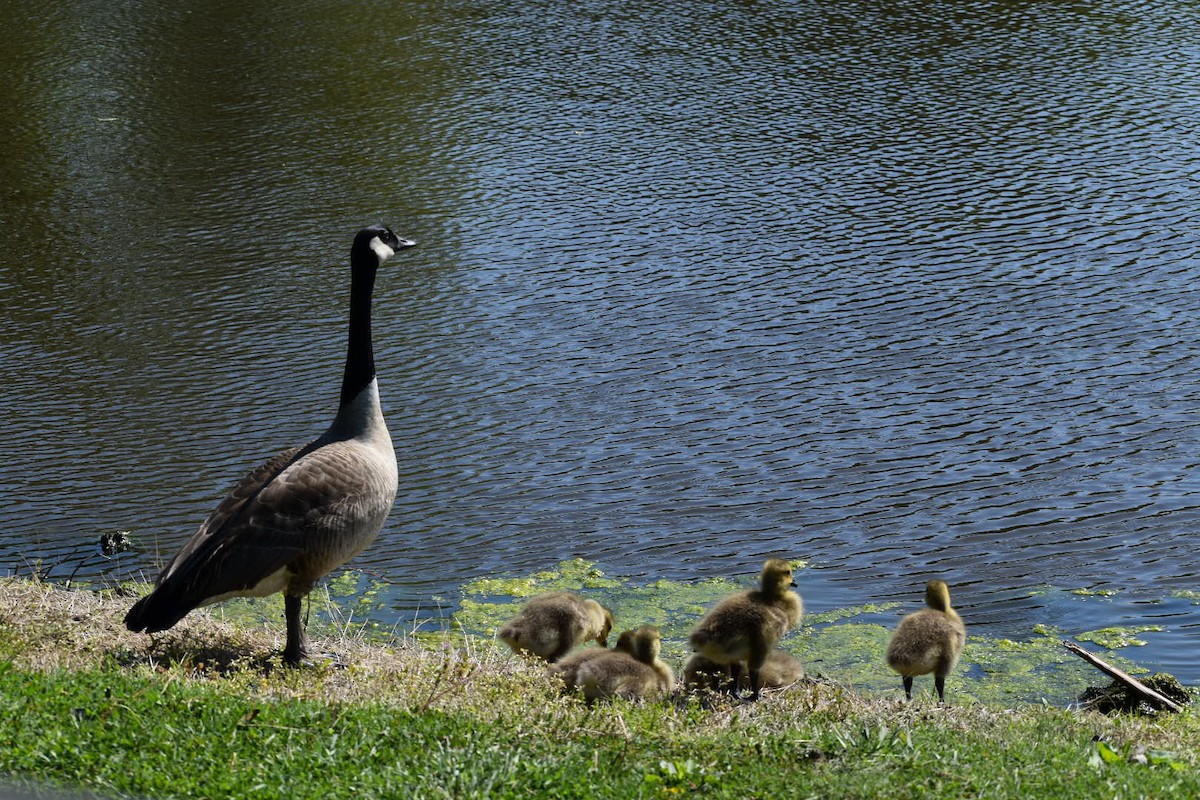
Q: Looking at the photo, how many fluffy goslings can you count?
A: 6